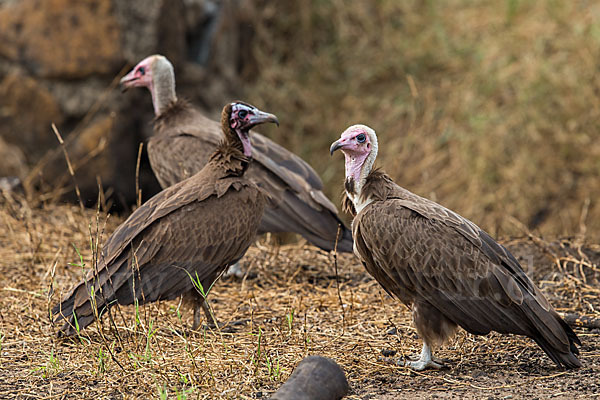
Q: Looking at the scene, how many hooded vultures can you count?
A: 3